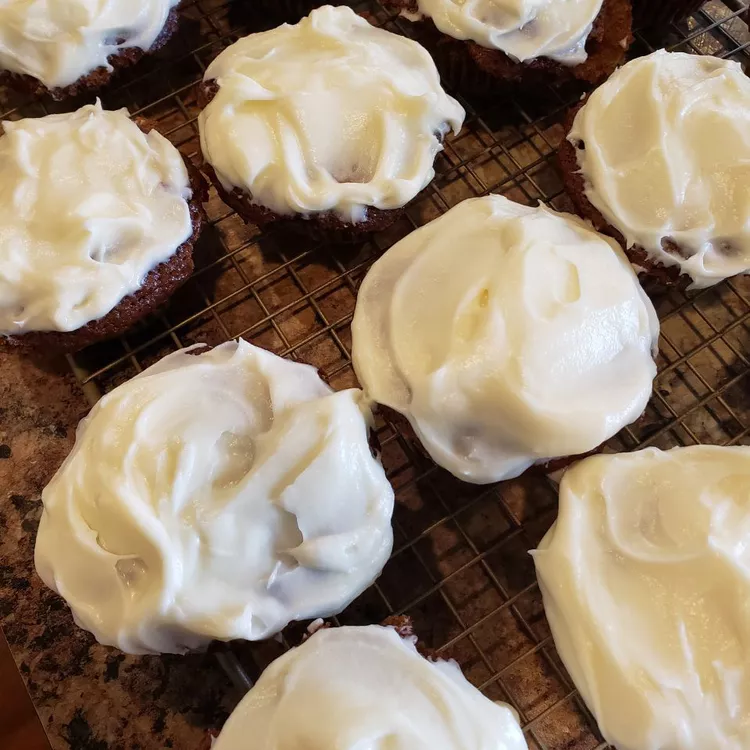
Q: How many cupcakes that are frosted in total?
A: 9